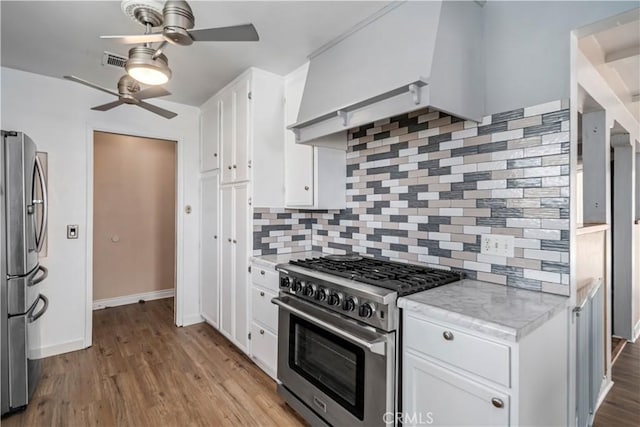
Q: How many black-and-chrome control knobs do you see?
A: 7